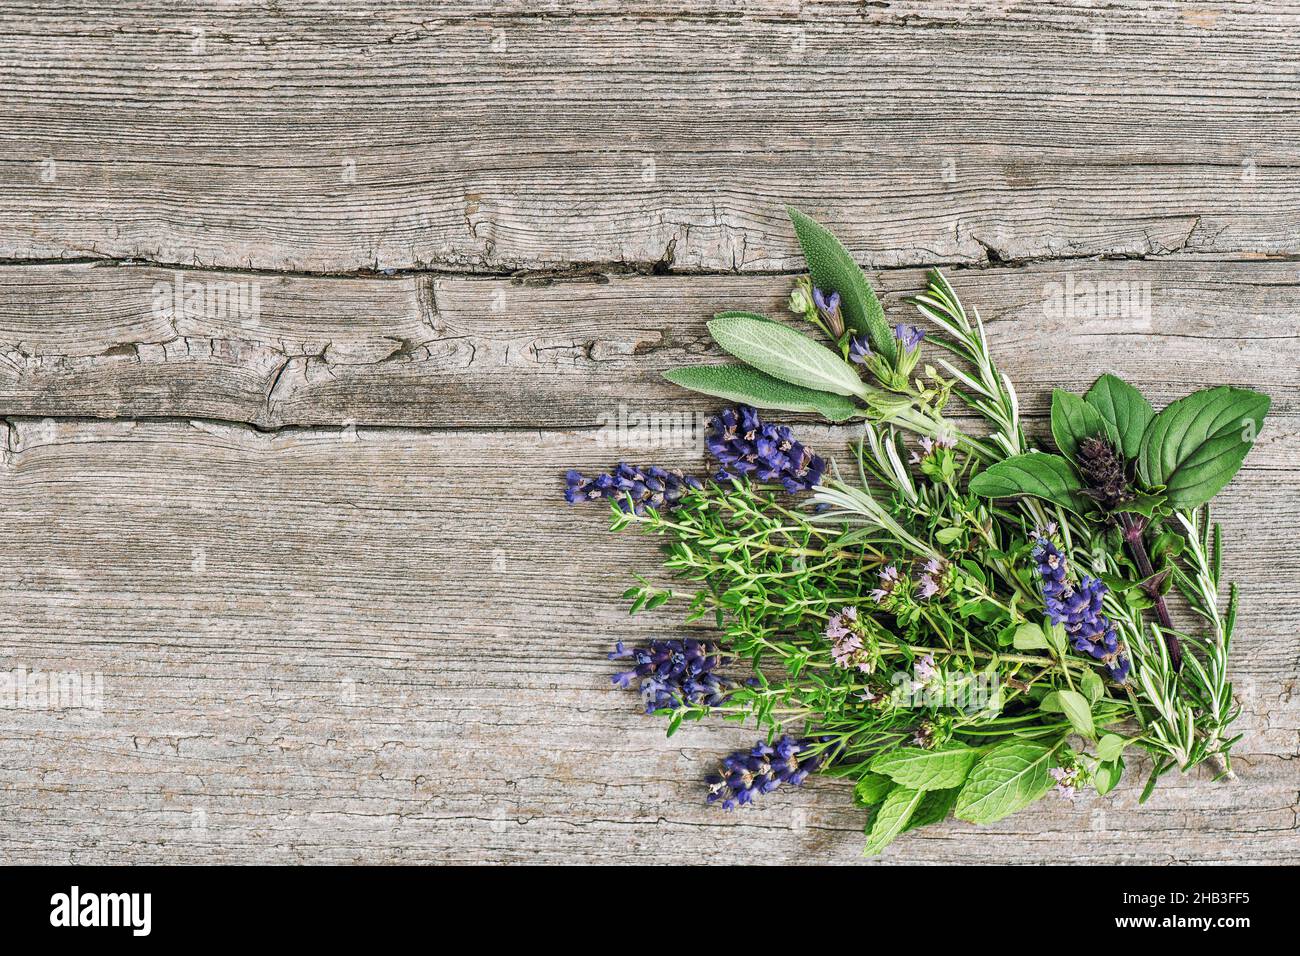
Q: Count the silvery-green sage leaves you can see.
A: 3